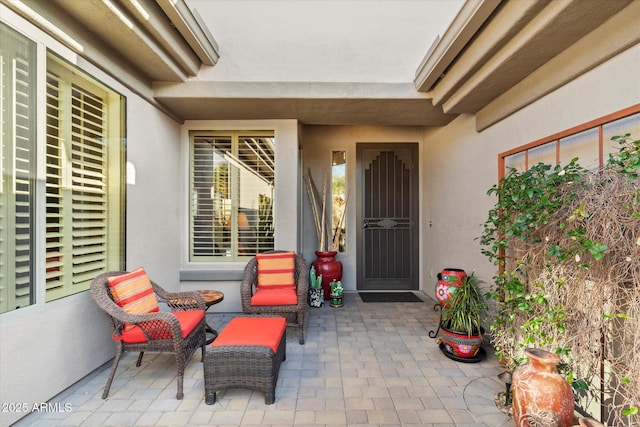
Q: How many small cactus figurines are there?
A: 2